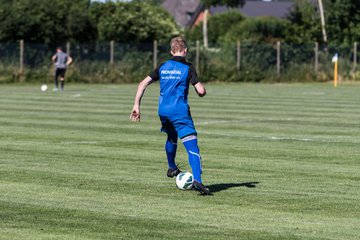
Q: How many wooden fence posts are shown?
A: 9